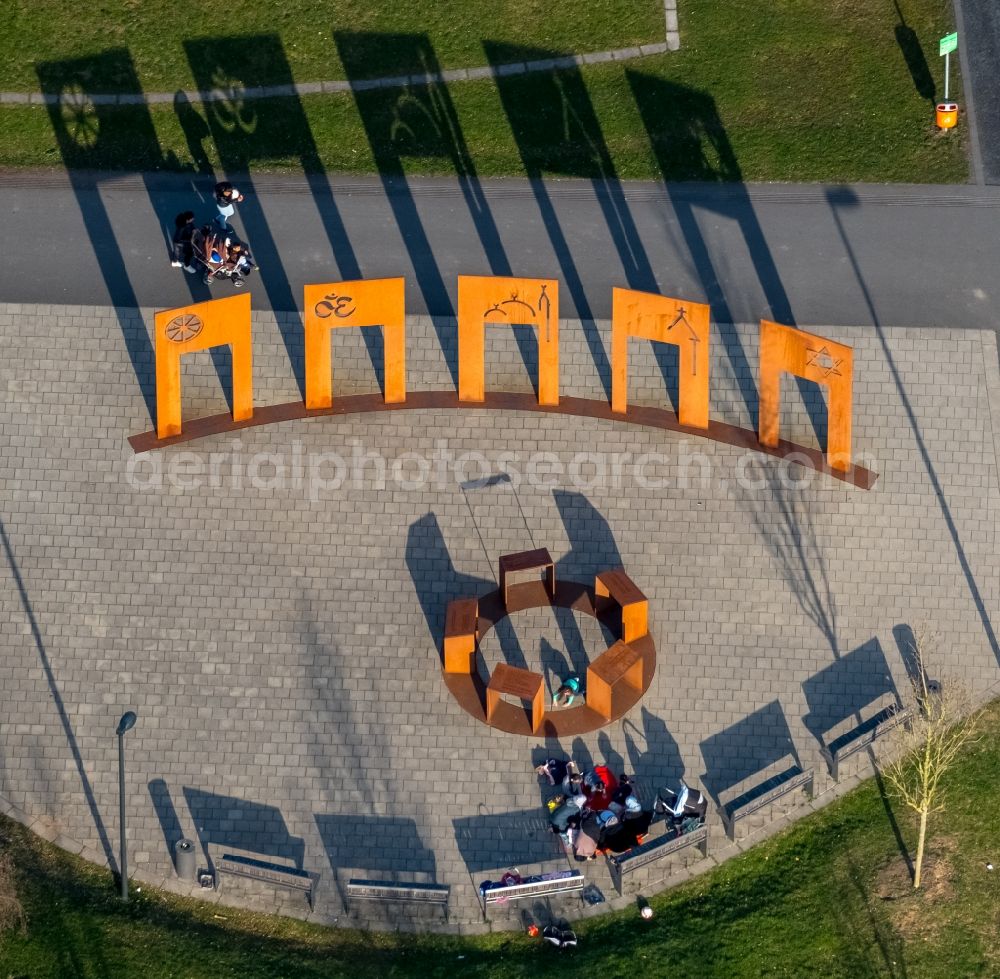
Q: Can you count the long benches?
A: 6